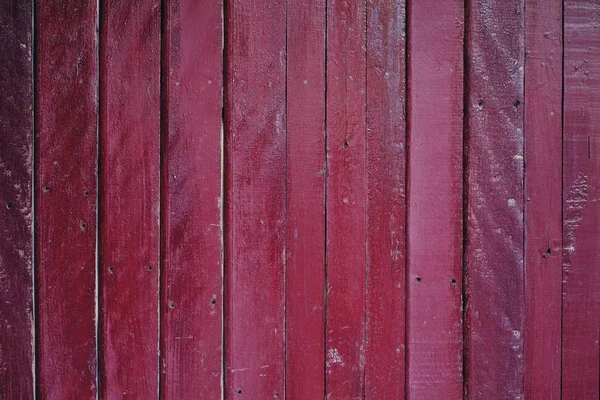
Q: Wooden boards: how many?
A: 12